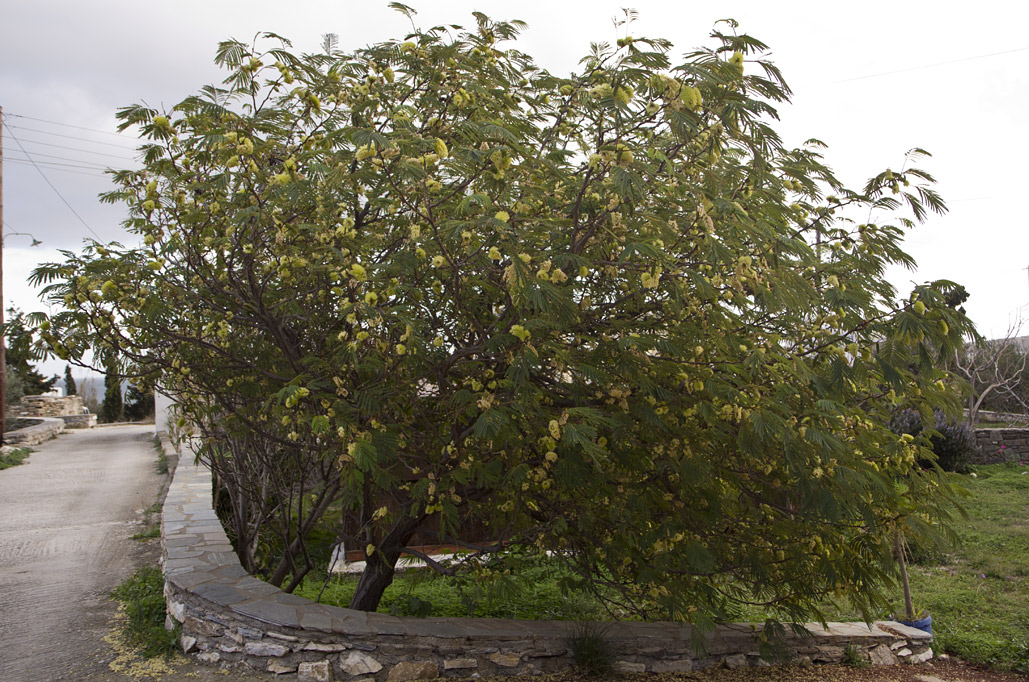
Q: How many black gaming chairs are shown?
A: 0